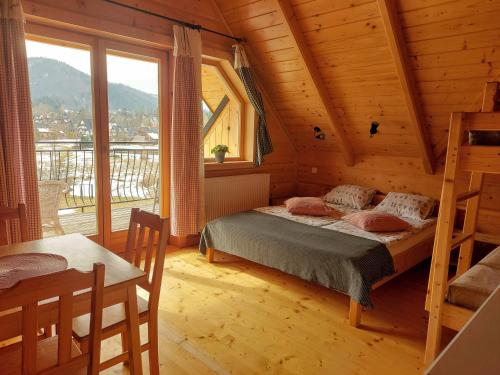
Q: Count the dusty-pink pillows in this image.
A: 2